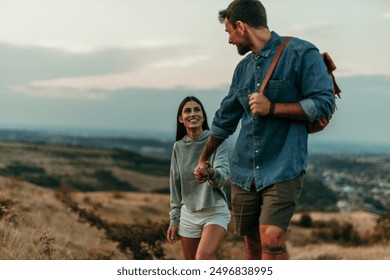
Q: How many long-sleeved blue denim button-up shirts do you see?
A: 1